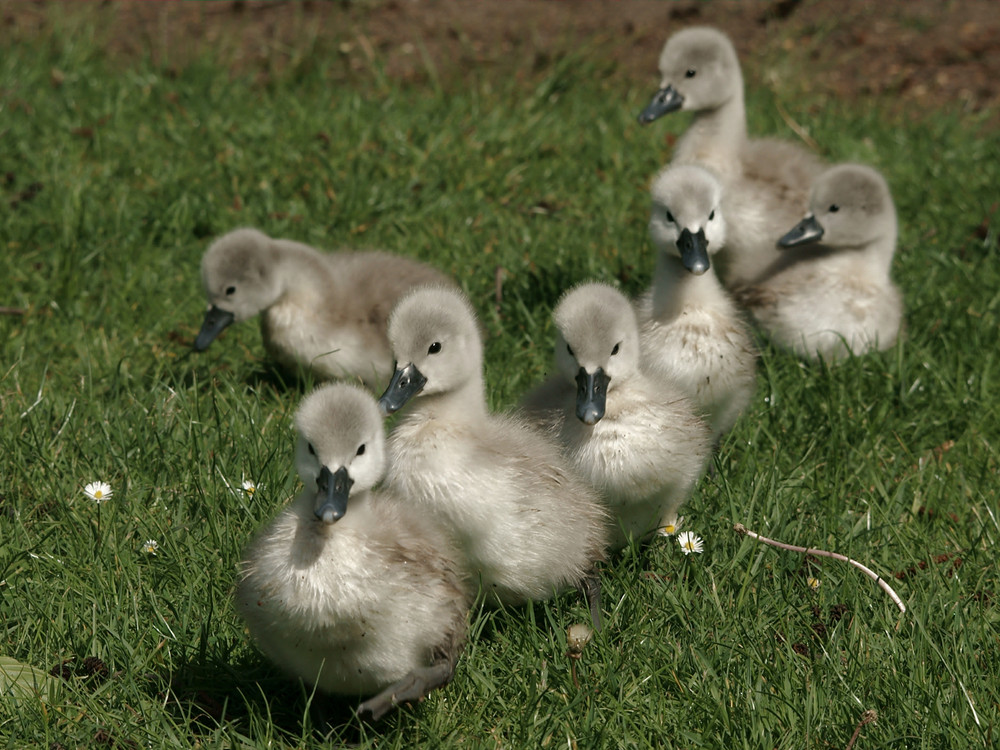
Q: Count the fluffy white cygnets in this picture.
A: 7